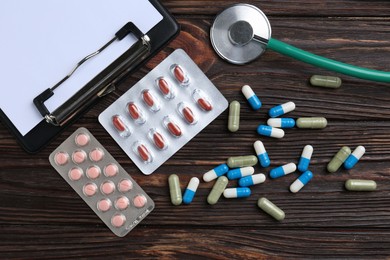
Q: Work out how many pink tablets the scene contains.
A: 14